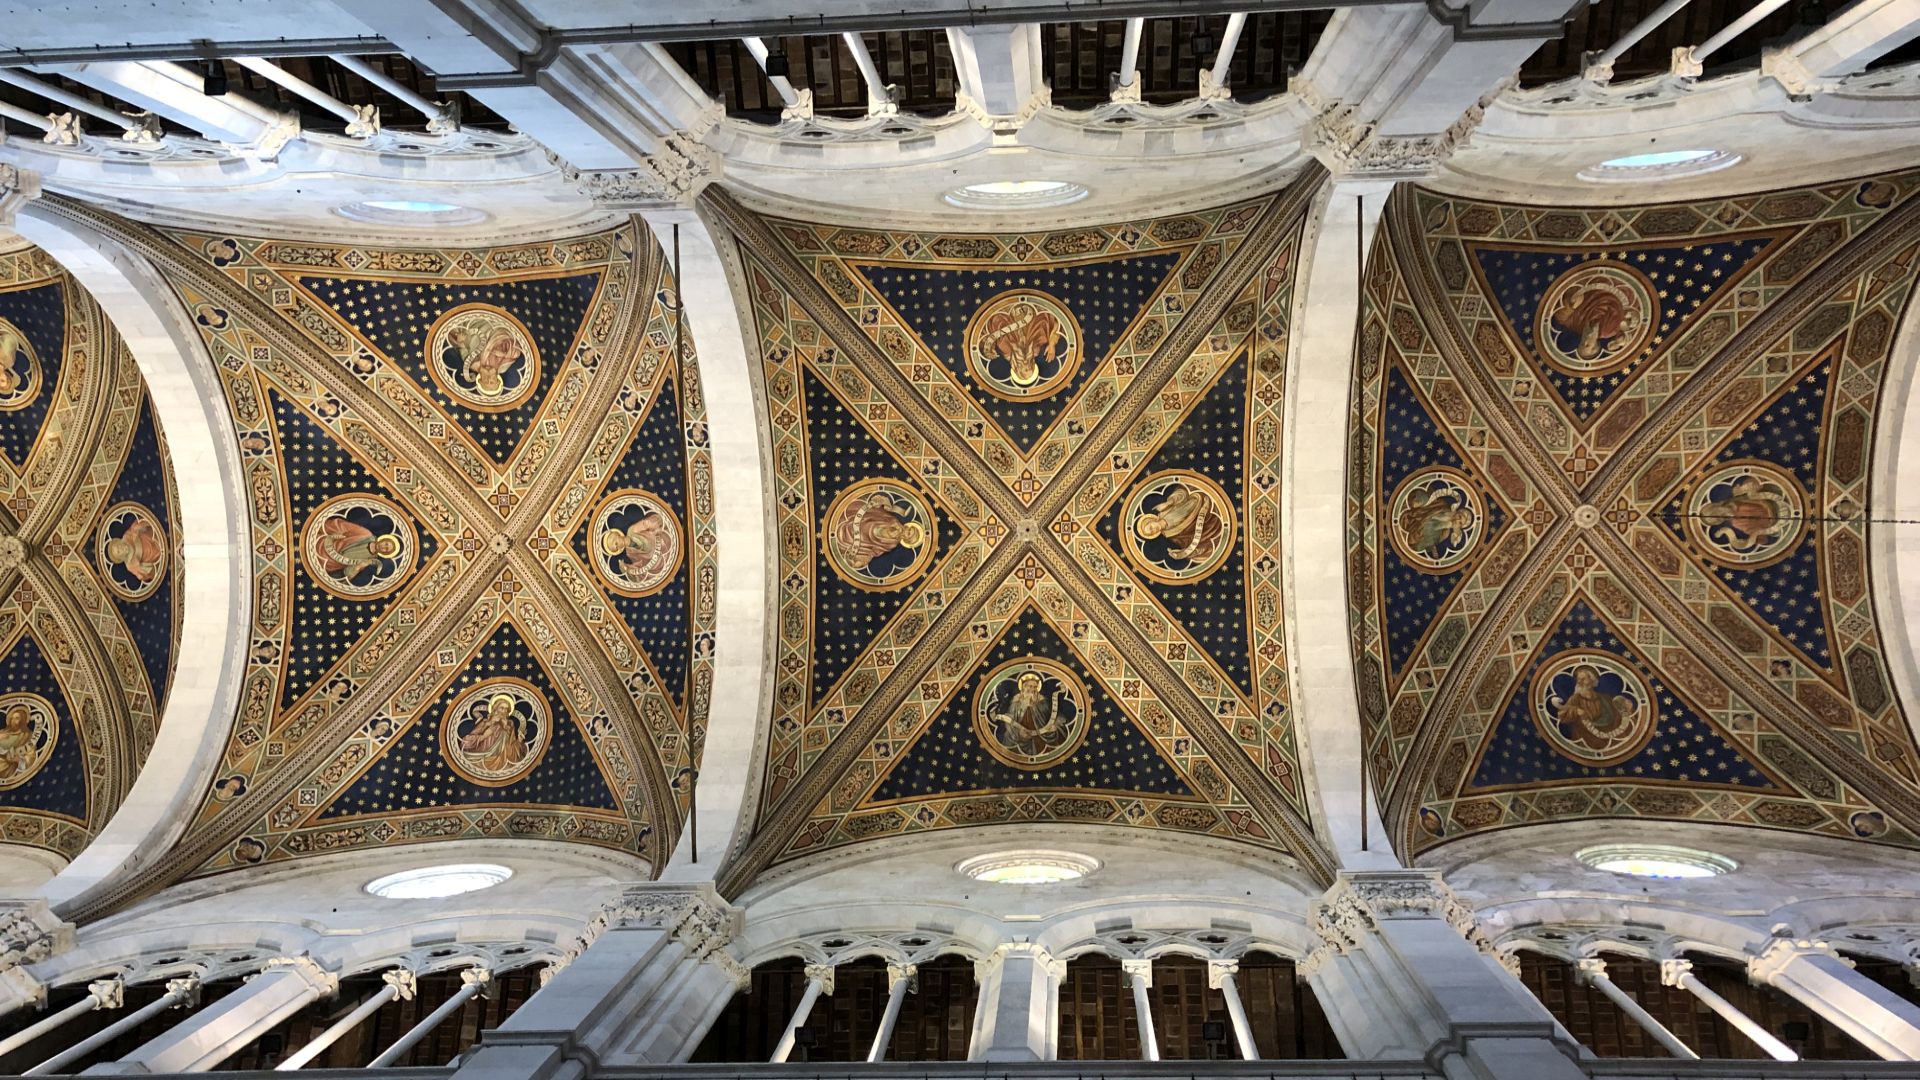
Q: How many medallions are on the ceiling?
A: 15